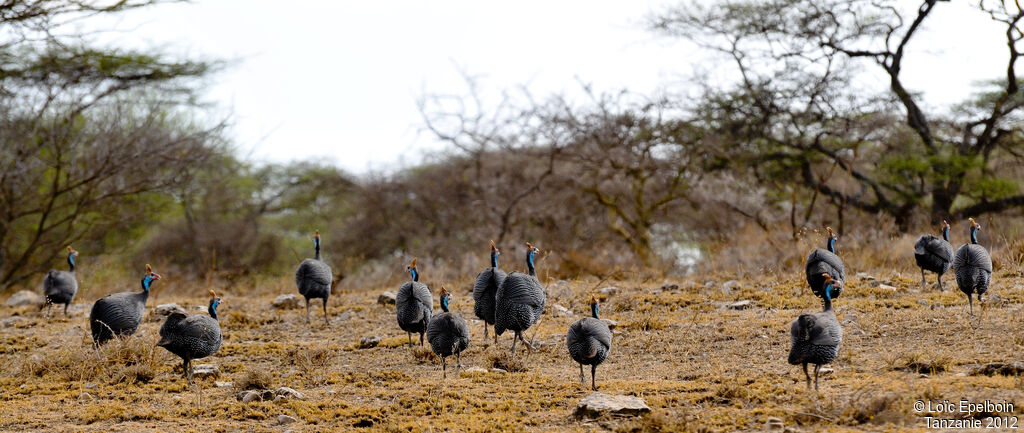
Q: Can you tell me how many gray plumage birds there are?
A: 13